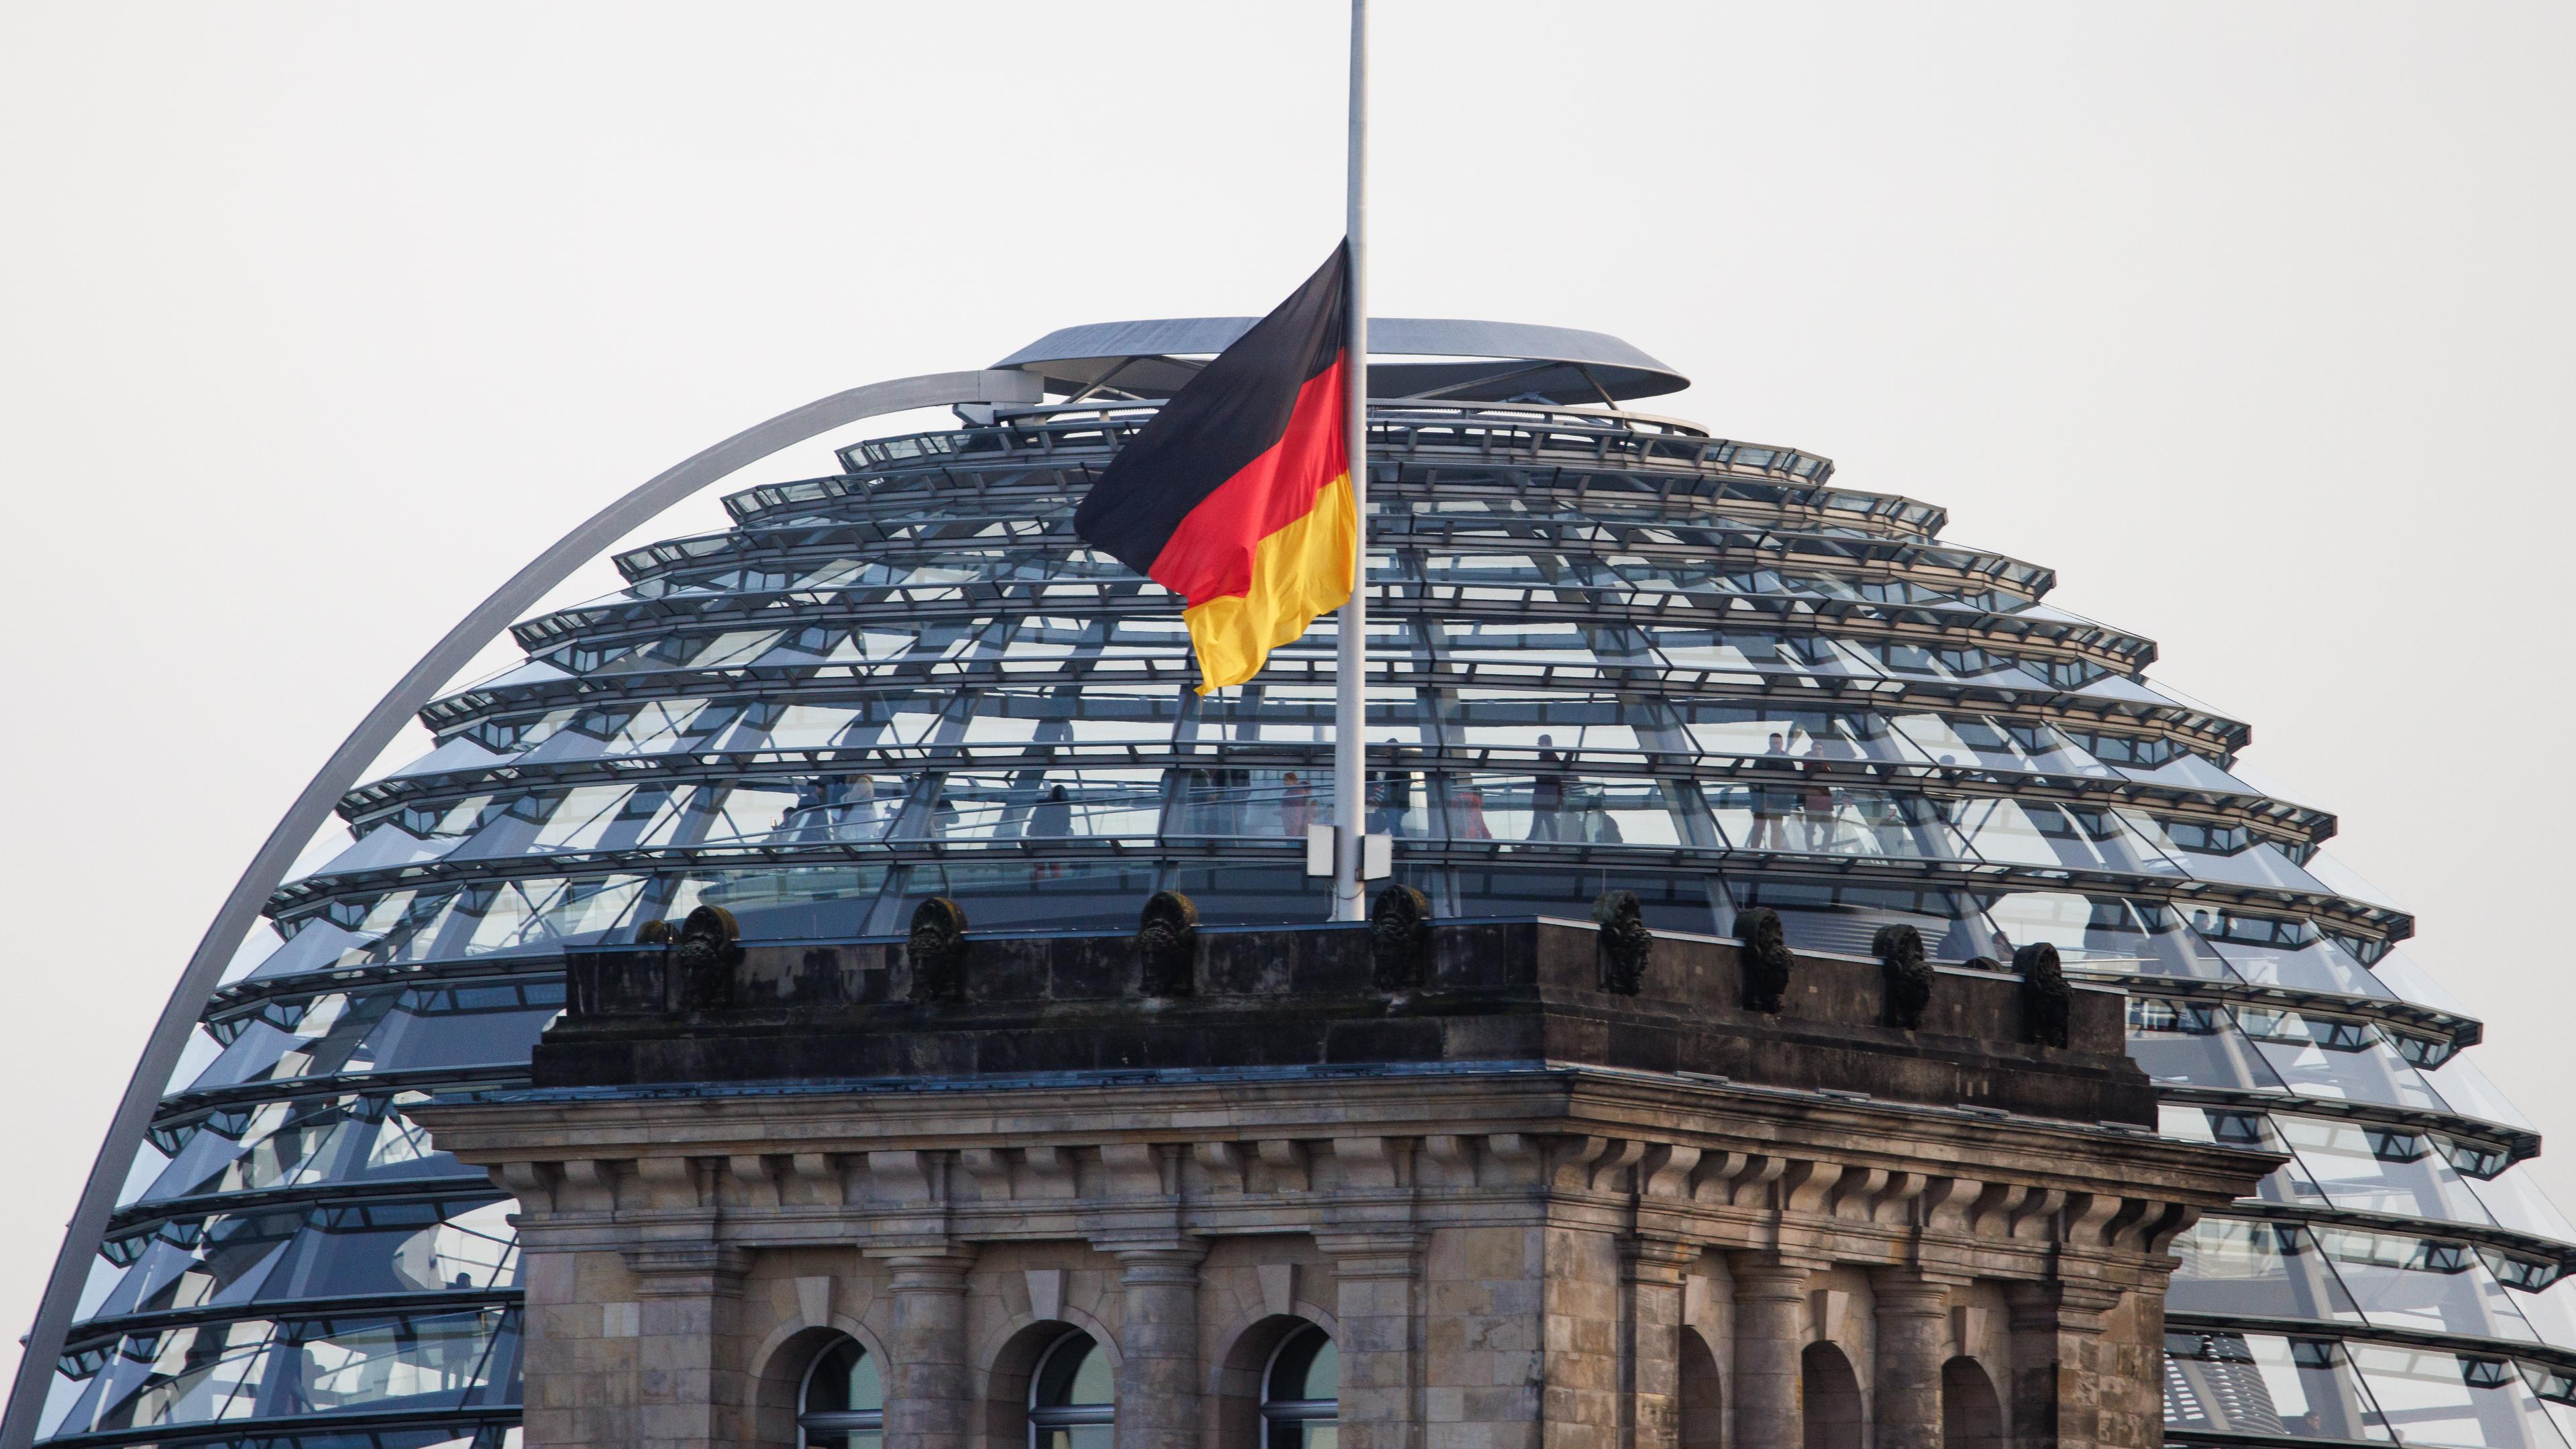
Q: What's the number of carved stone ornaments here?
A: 8